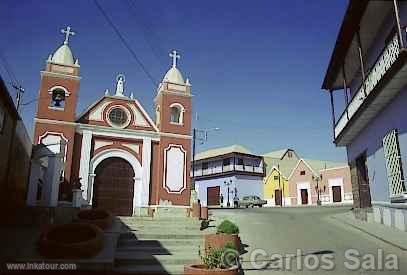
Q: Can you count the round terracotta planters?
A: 4